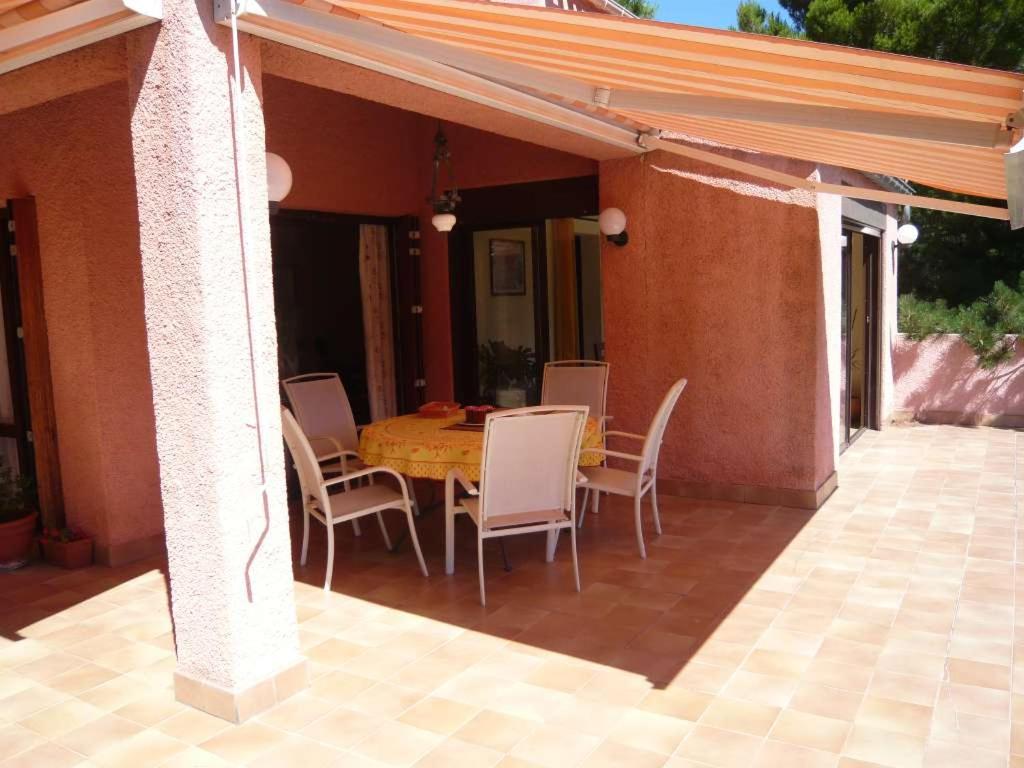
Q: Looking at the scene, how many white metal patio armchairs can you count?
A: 5